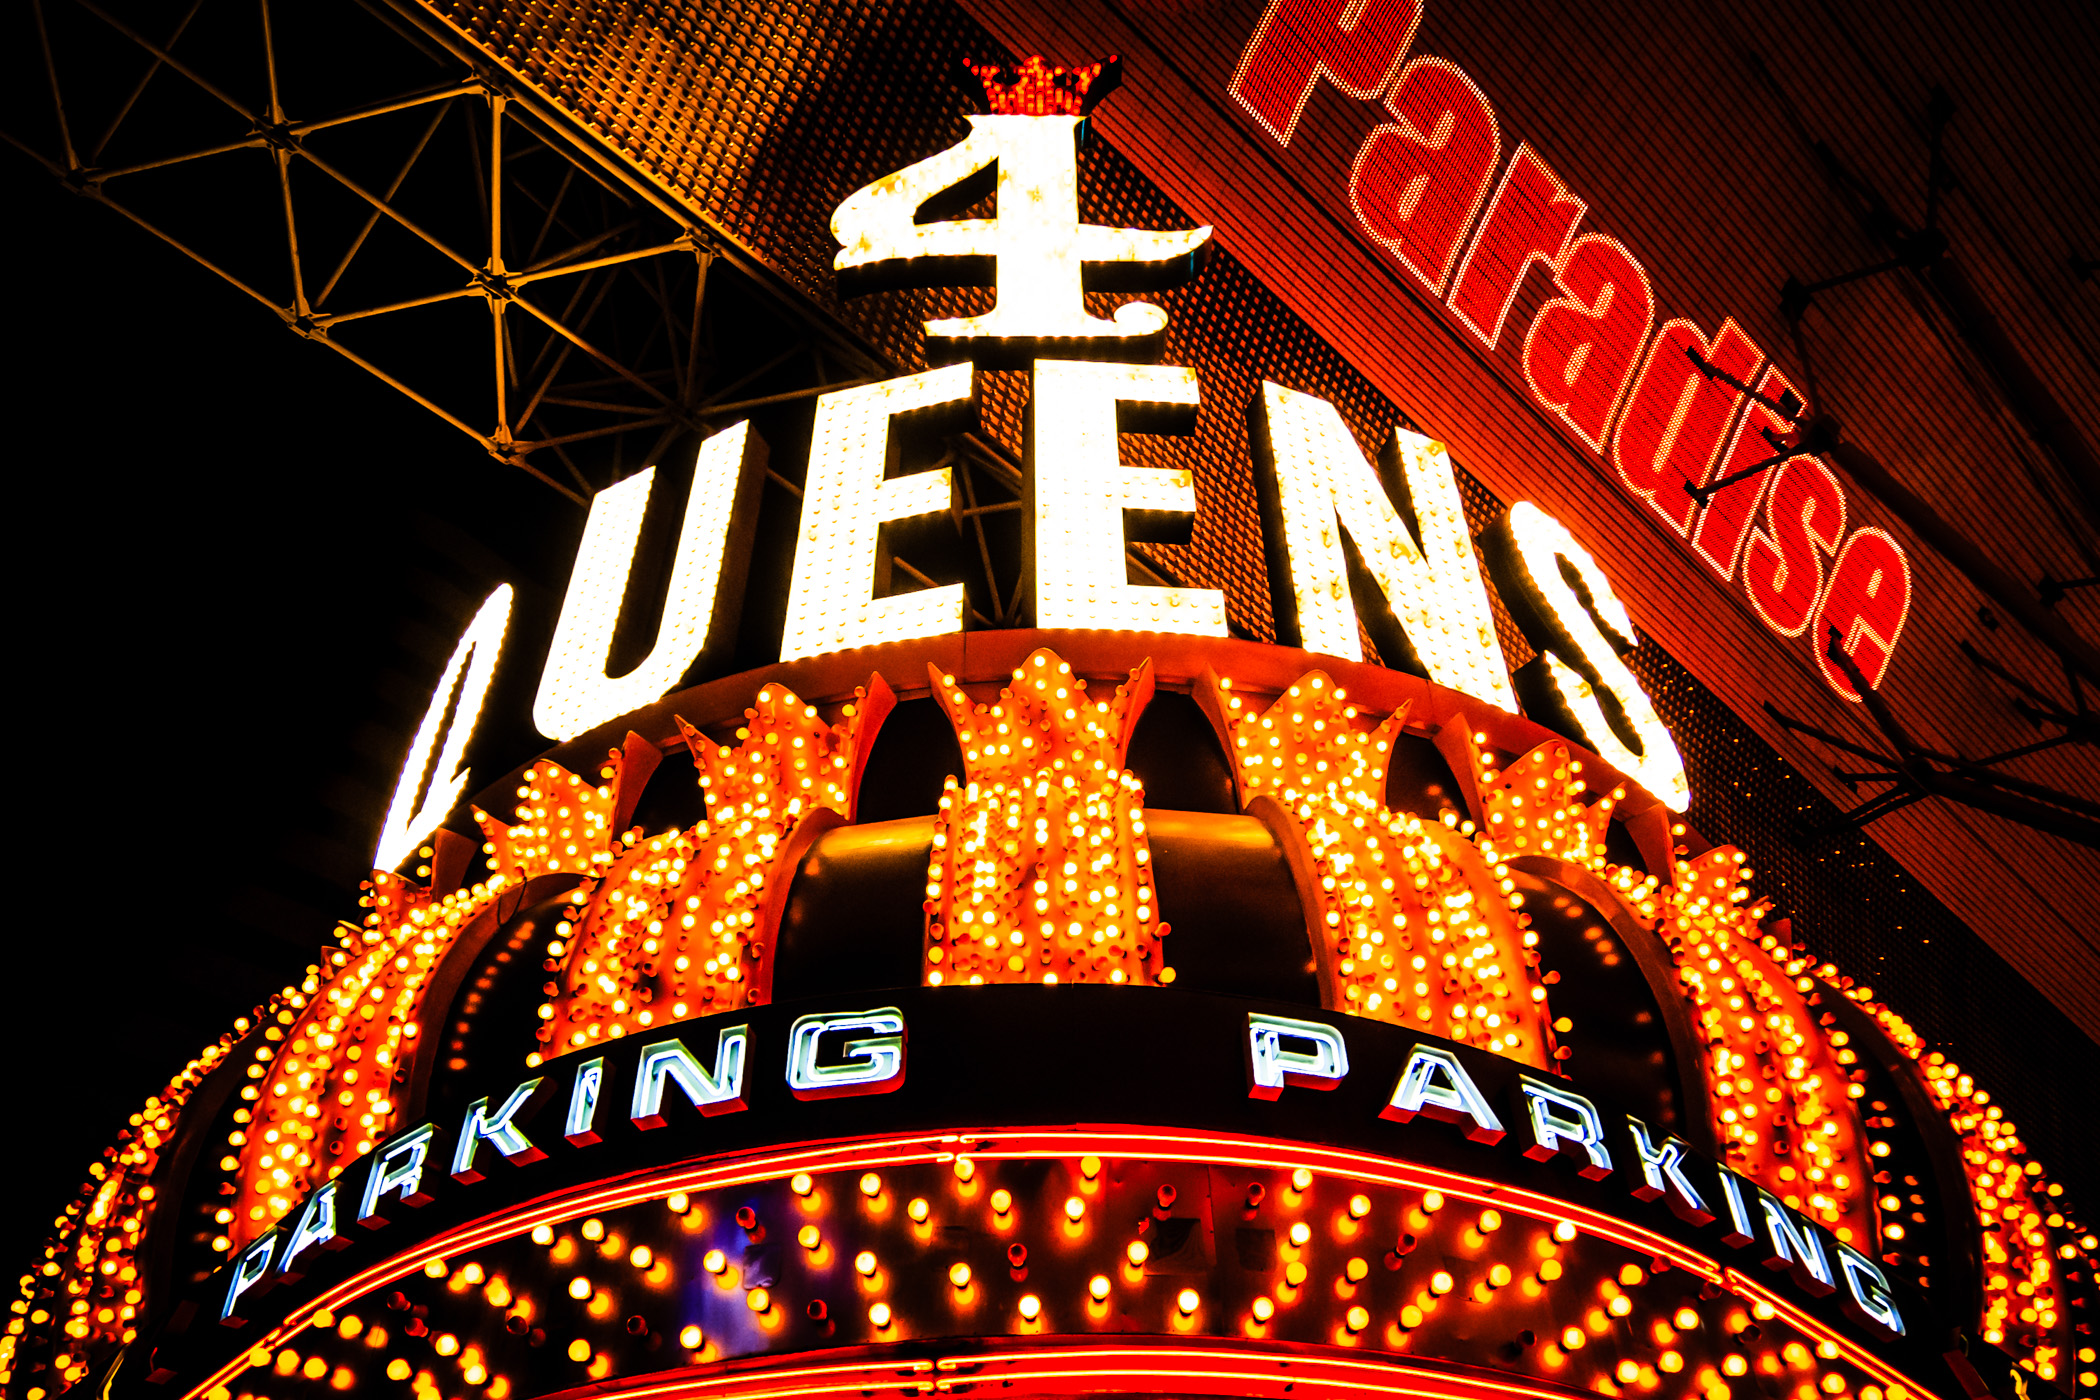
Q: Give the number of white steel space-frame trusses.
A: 1